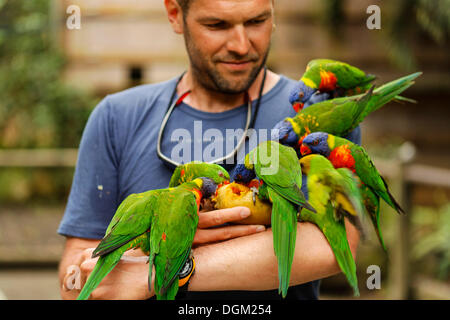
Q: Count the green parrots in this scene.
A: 8